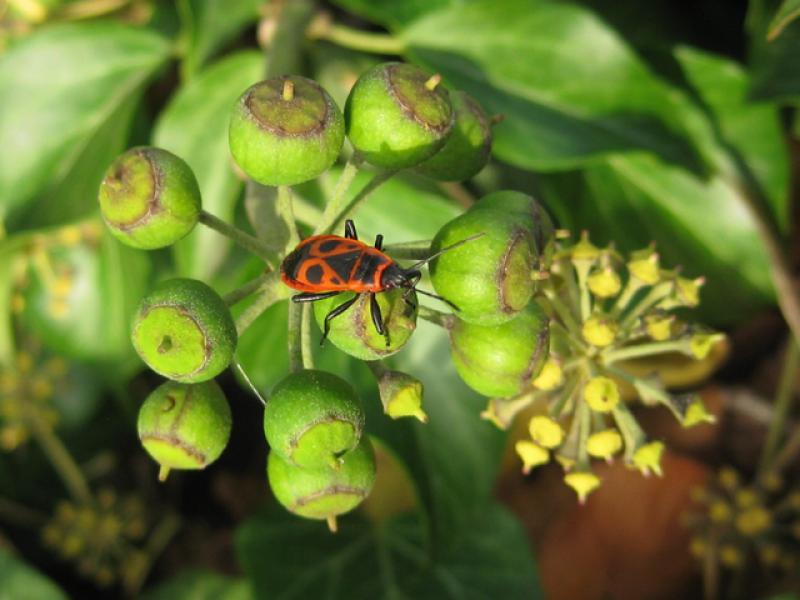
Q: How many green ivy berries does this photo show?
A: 12